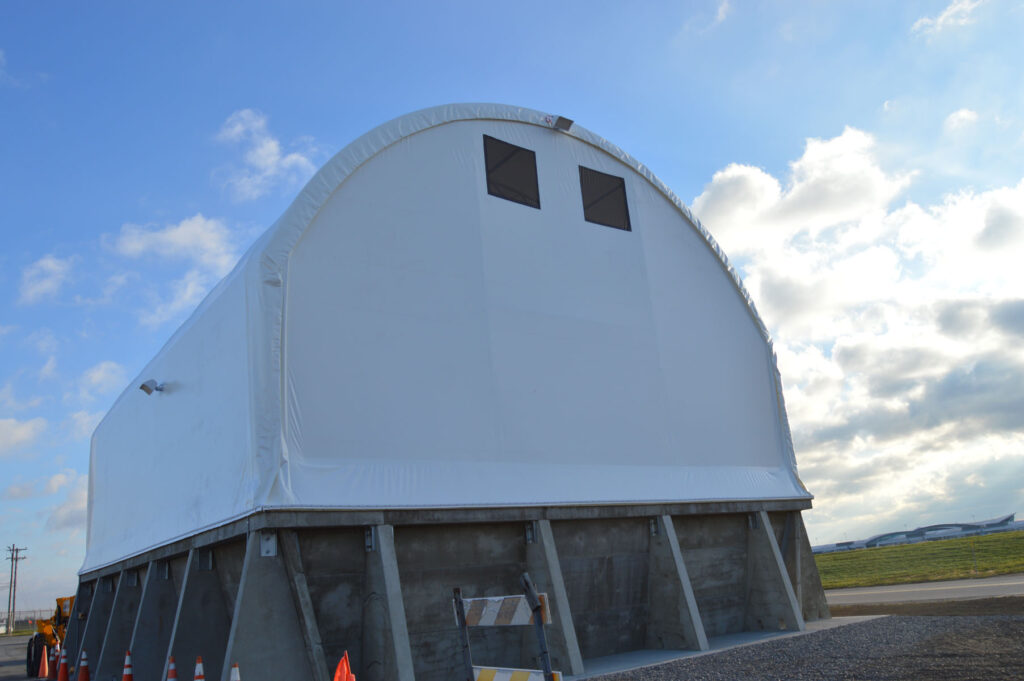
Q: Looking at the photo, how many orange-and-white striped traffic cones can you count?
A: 8